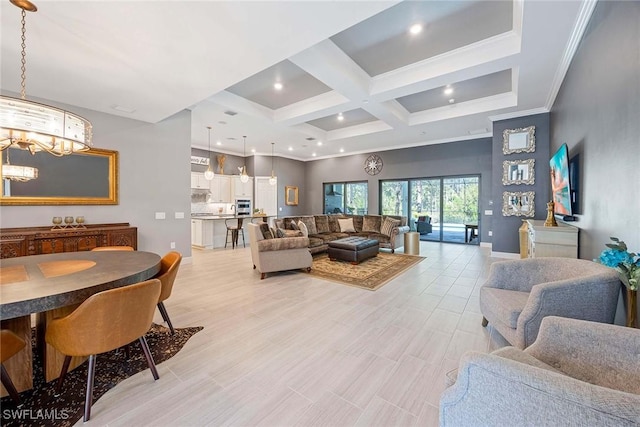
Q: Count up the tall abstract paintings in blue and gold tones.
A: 0